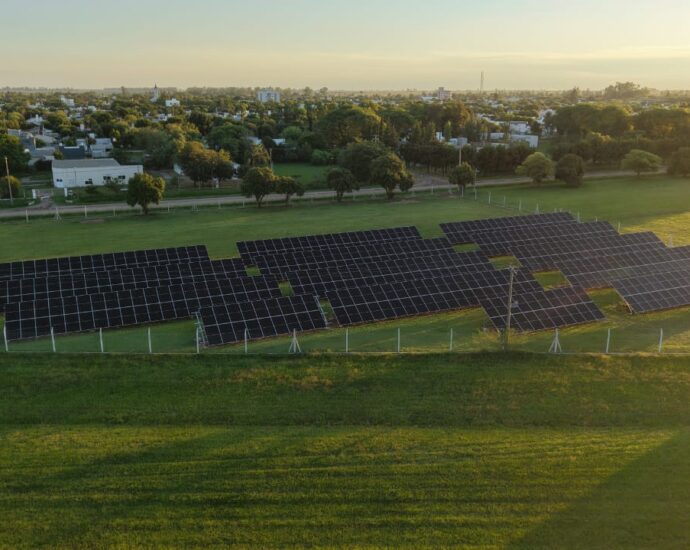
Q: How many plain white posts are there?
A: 11